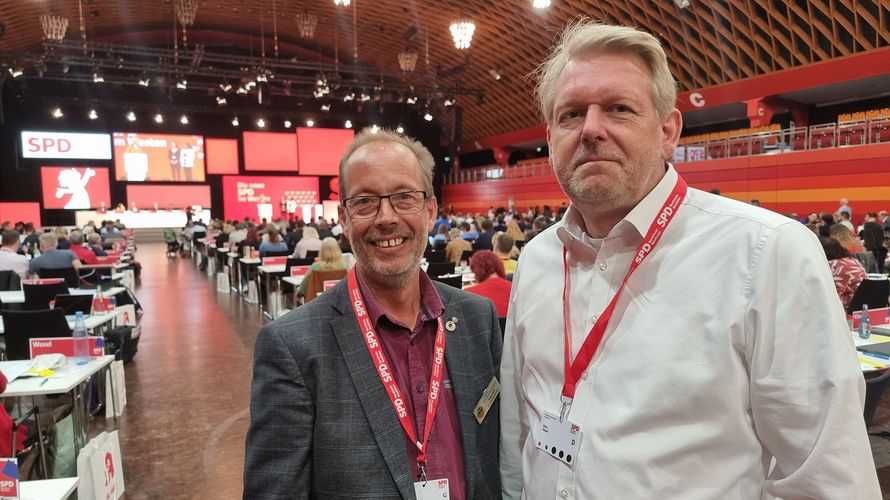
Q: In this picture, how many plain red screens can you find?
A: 5